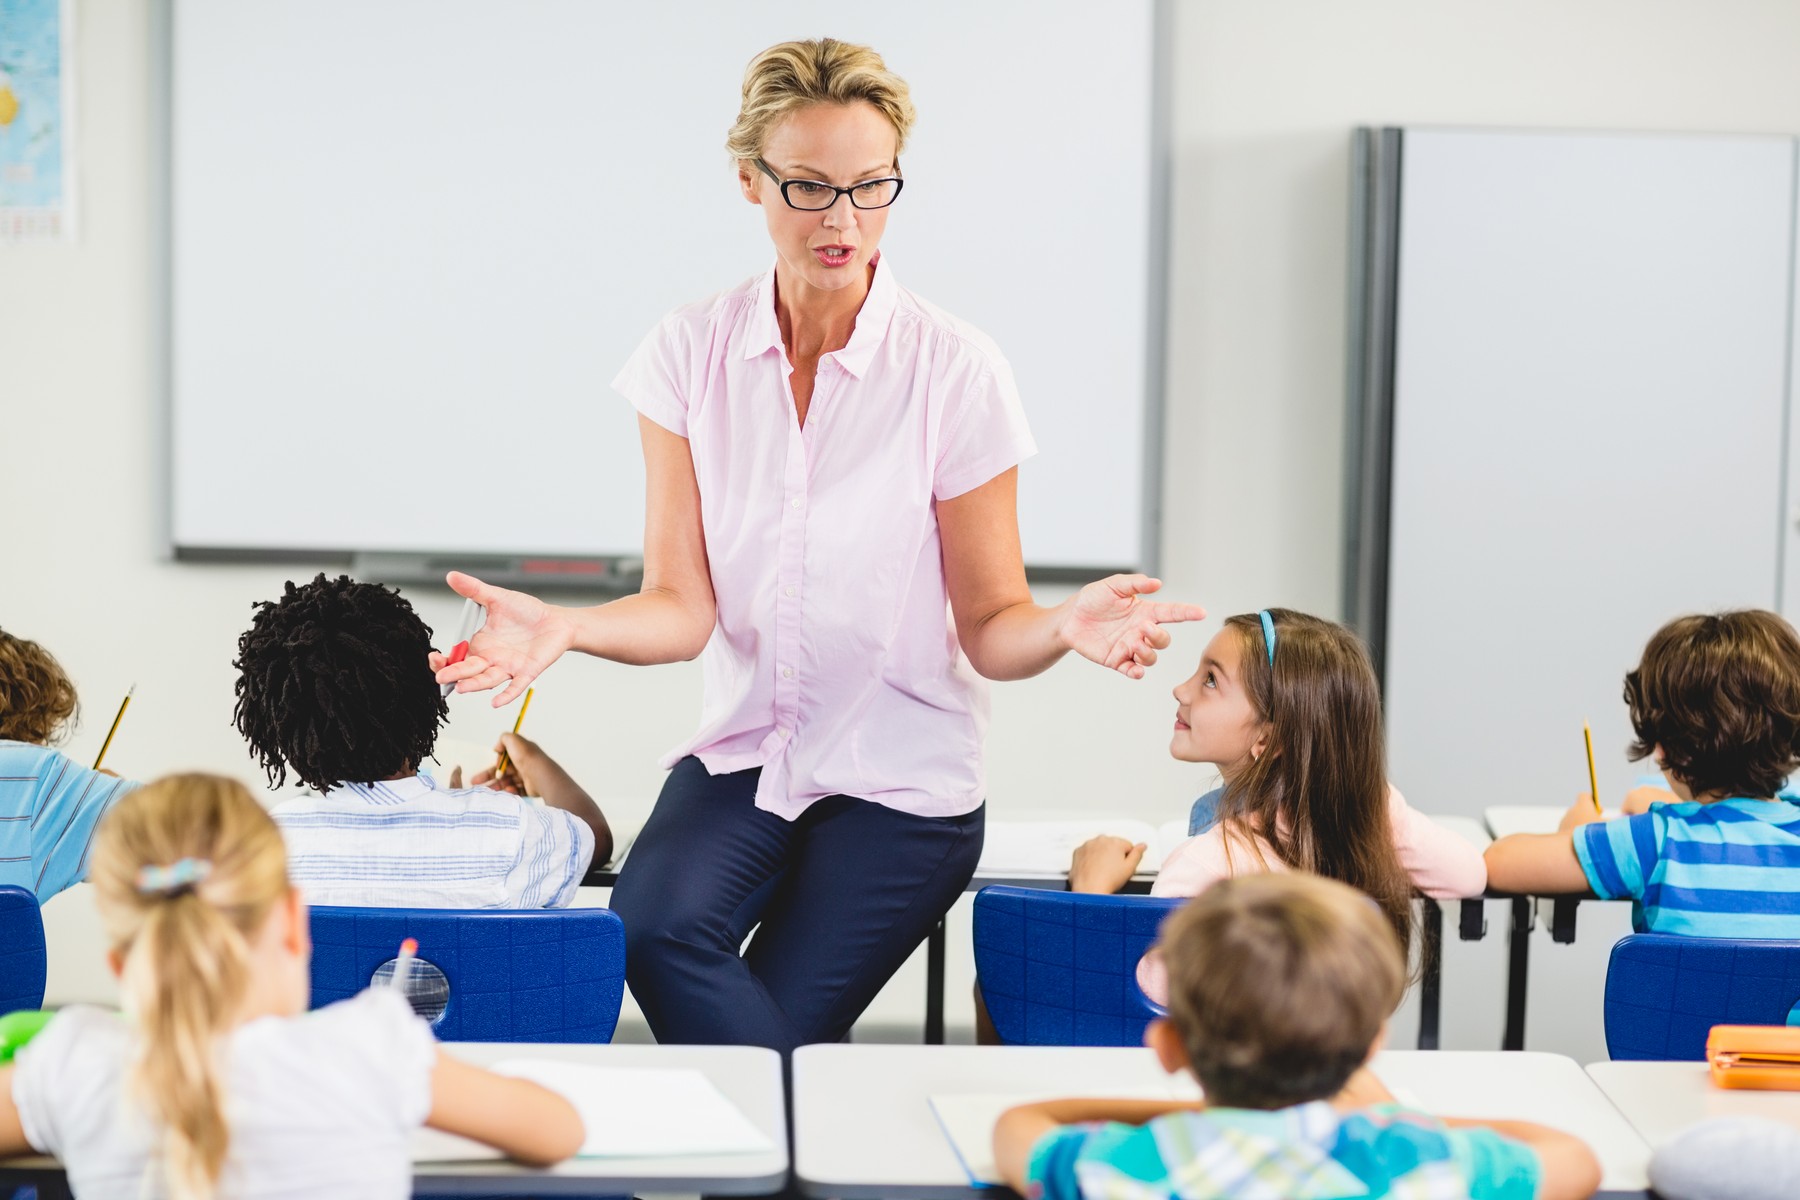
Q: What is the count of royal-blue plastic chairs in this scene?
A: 4